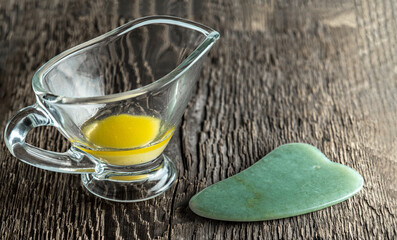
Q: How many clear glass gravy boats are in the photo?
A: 1